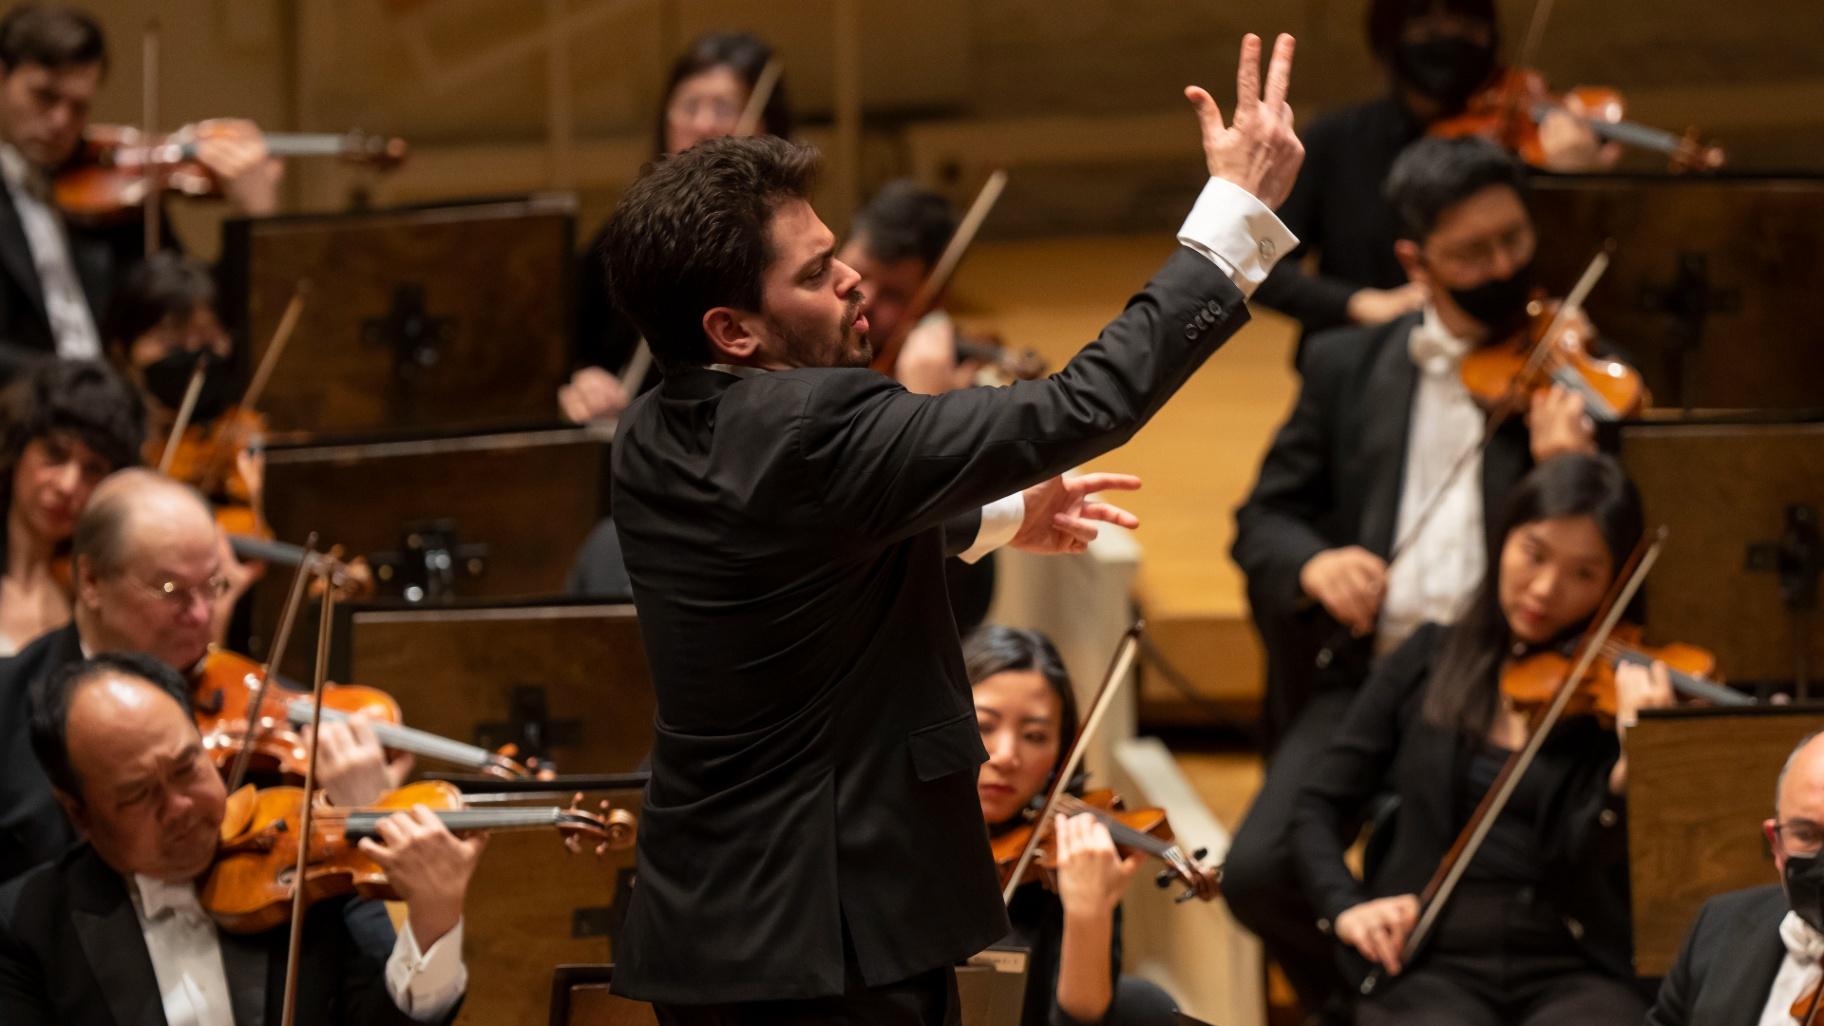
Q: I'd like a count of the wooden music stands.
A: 7